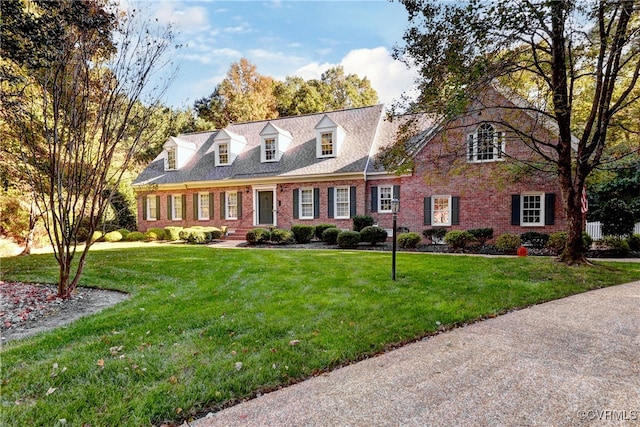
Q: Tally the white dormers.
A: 4